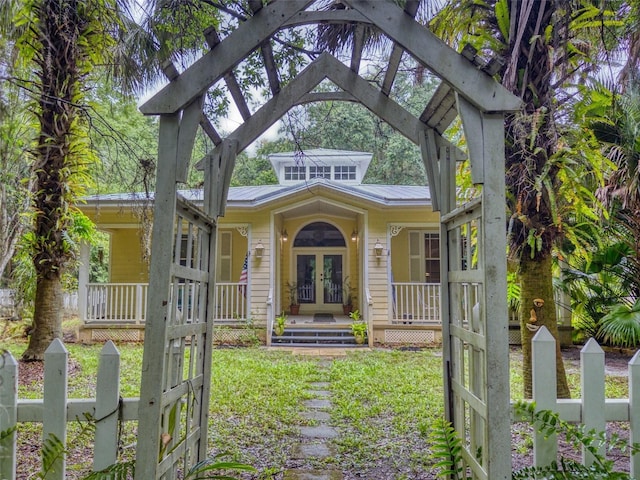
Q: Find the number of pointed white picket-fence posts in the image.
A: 6